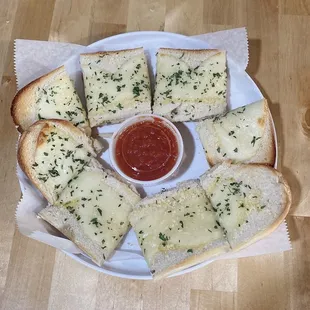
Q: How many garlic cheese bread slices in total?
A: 8